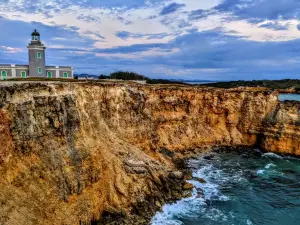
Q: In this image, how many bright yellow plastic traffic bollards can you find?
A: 0